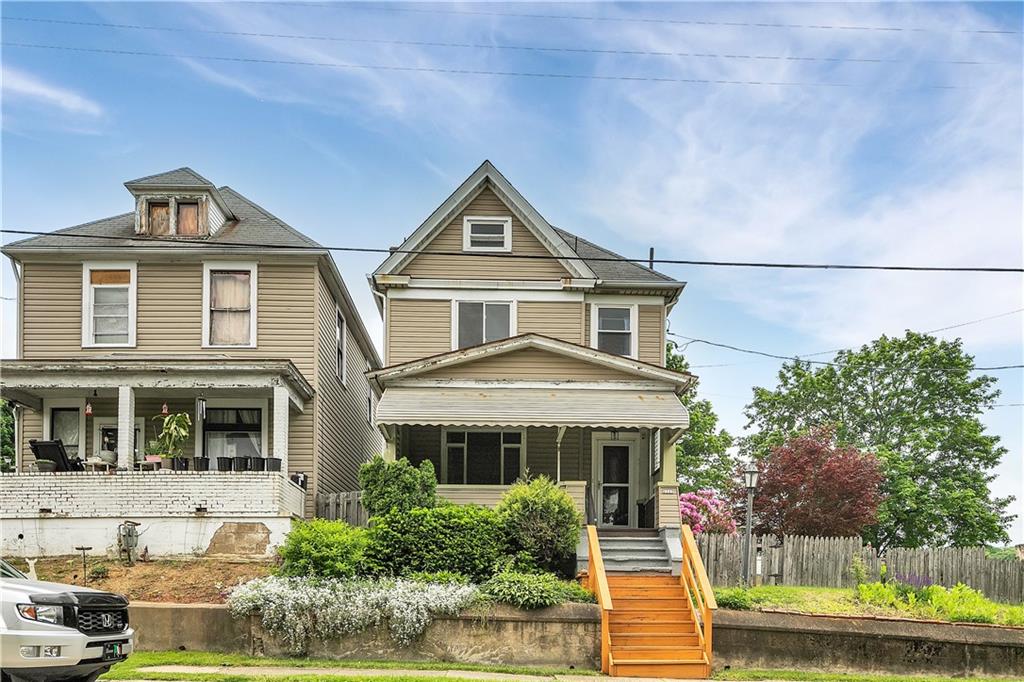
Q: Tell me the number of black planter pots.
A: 6